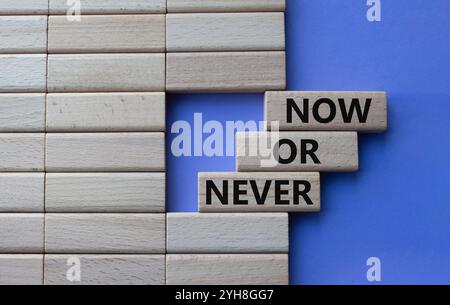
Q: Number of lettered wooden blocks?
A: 3